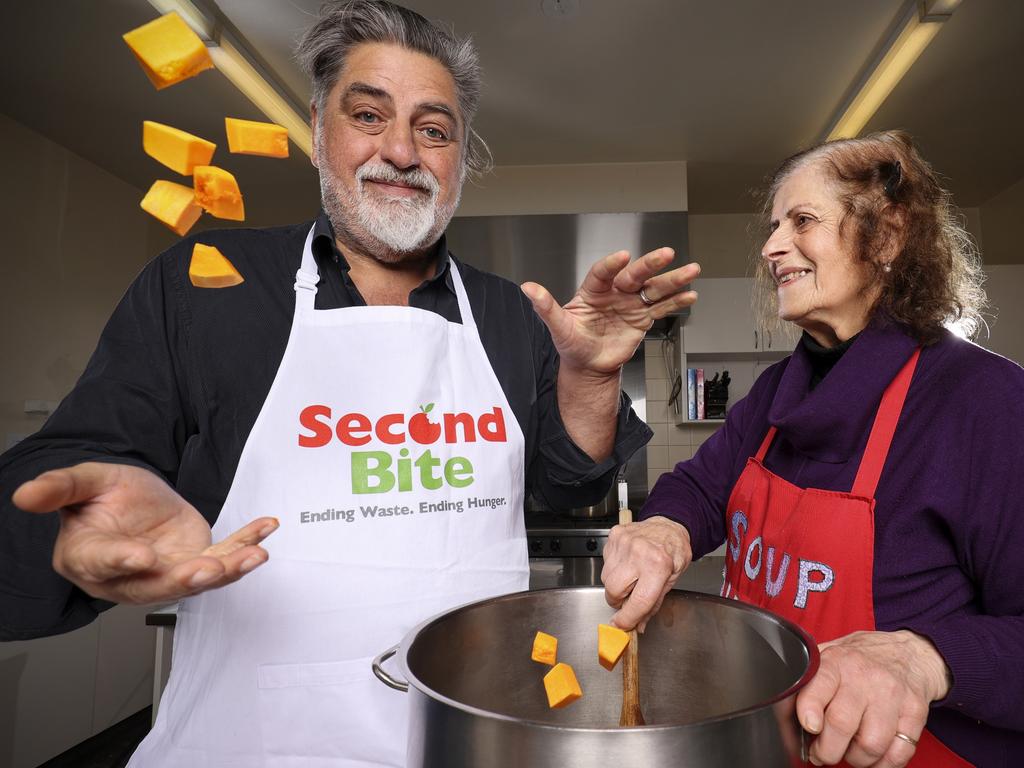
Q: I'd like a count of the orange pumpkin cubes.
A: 9